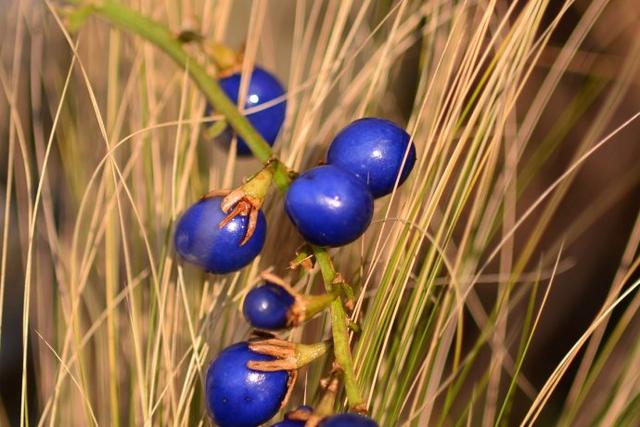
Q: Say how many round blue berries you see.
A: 8